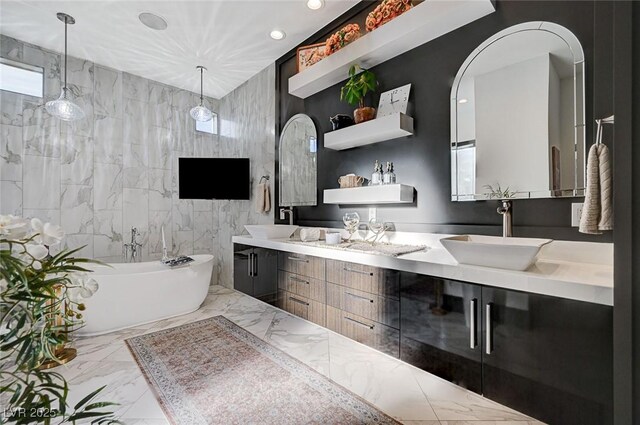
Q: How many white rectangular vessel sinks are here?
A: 2